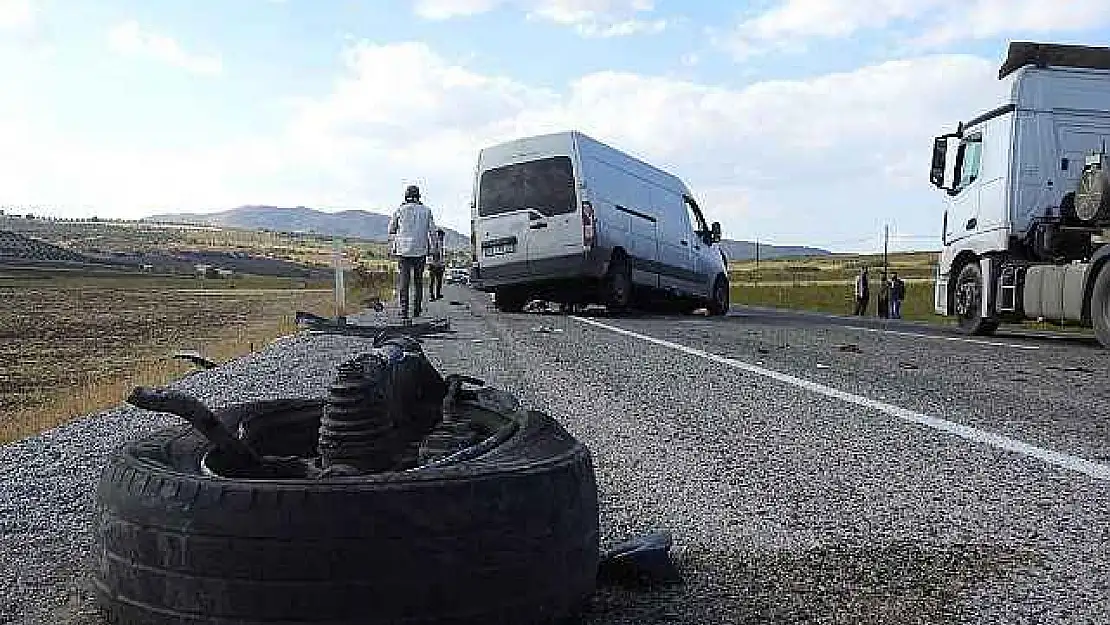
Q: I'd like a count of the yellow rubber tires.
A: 0